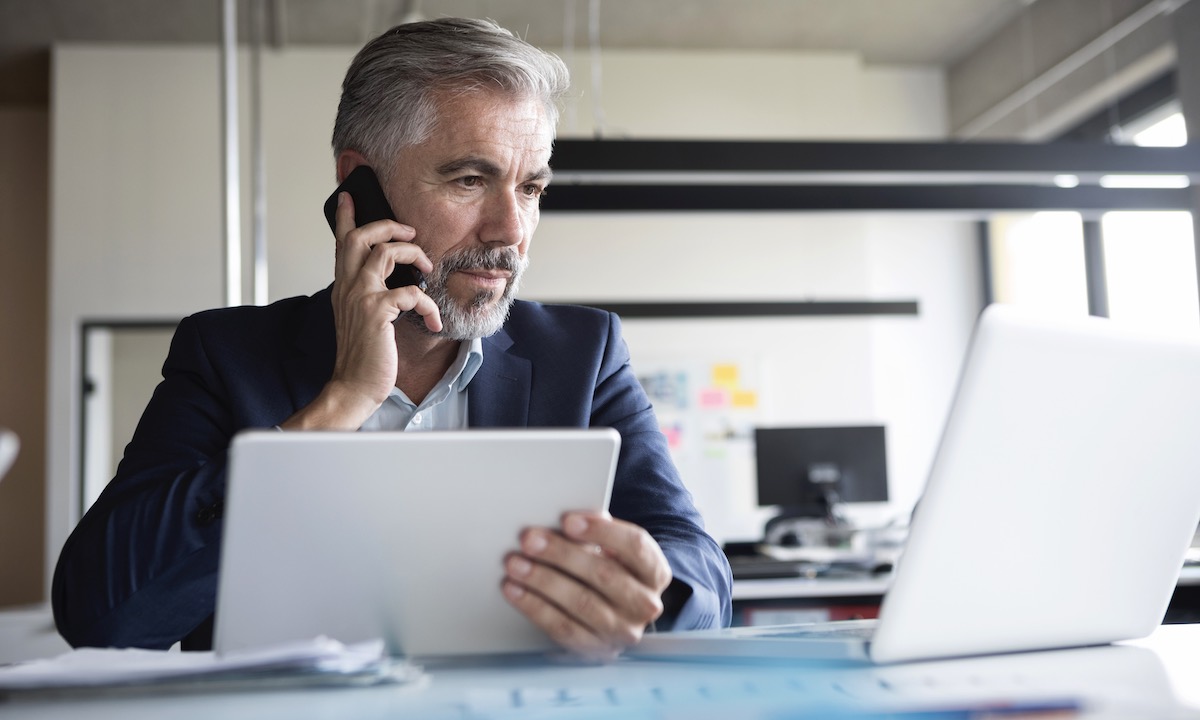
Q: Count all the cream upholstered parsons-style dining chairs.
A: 0